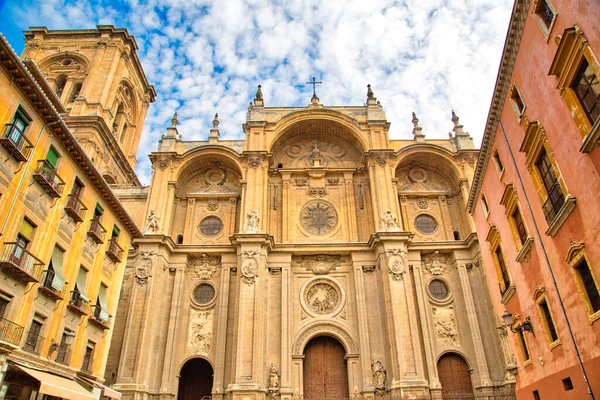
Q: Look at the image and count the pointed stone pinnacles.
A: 6